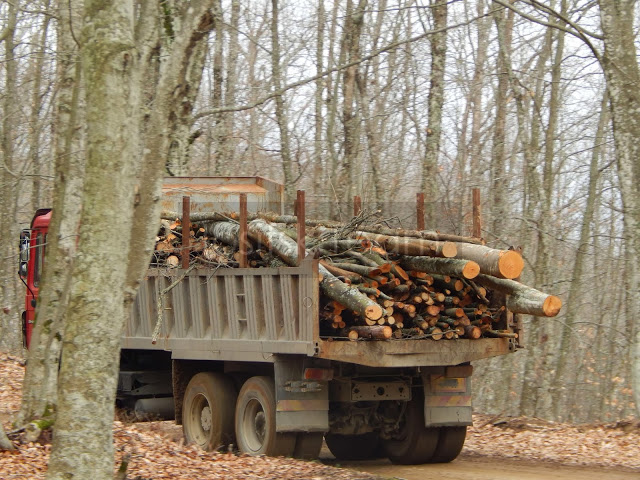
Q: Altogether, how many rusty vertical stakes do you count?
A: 6